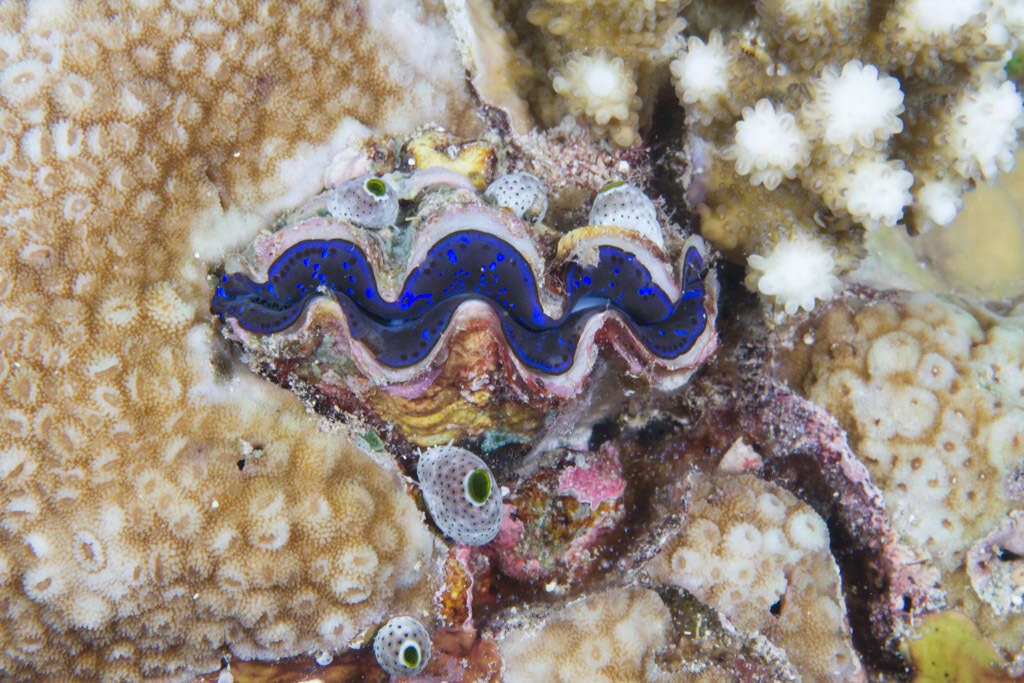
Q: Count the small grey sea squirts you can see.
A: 5